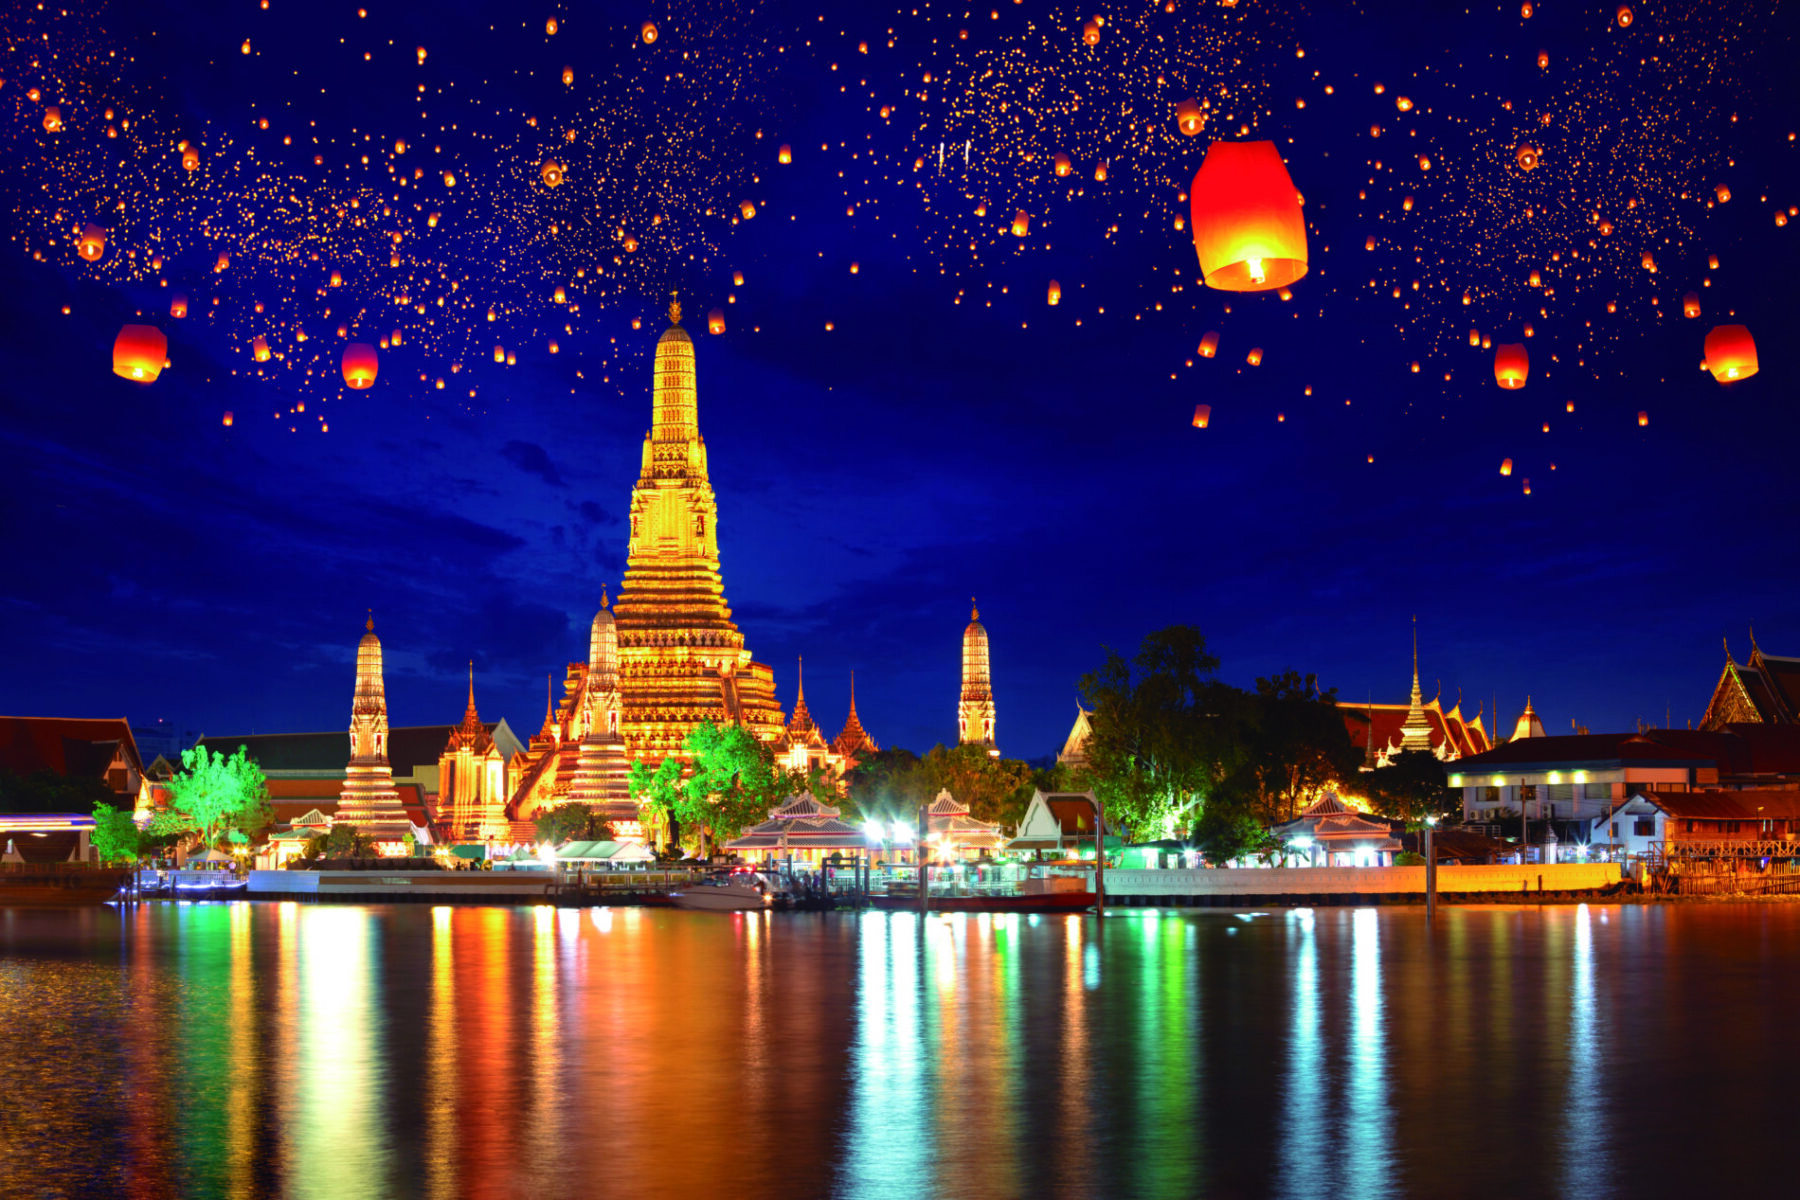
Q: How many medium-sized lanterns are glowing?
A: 4